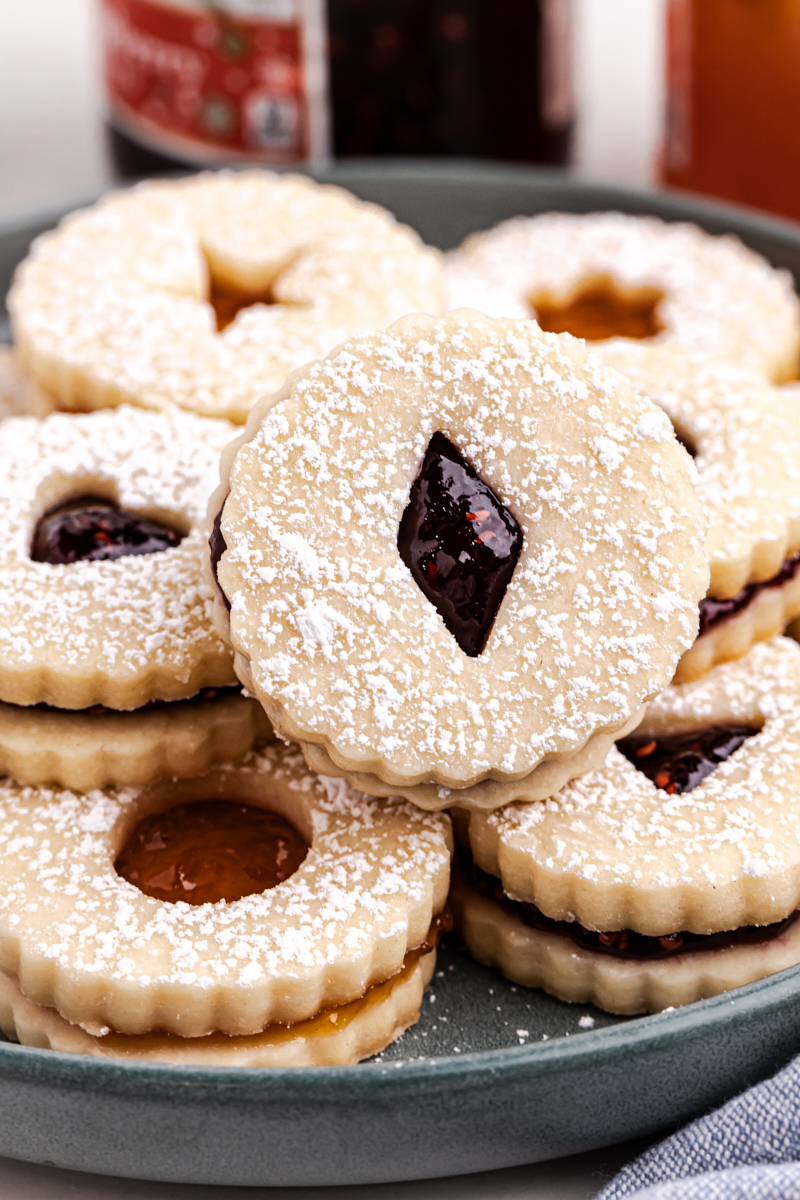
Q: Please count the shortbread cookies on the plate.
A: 7